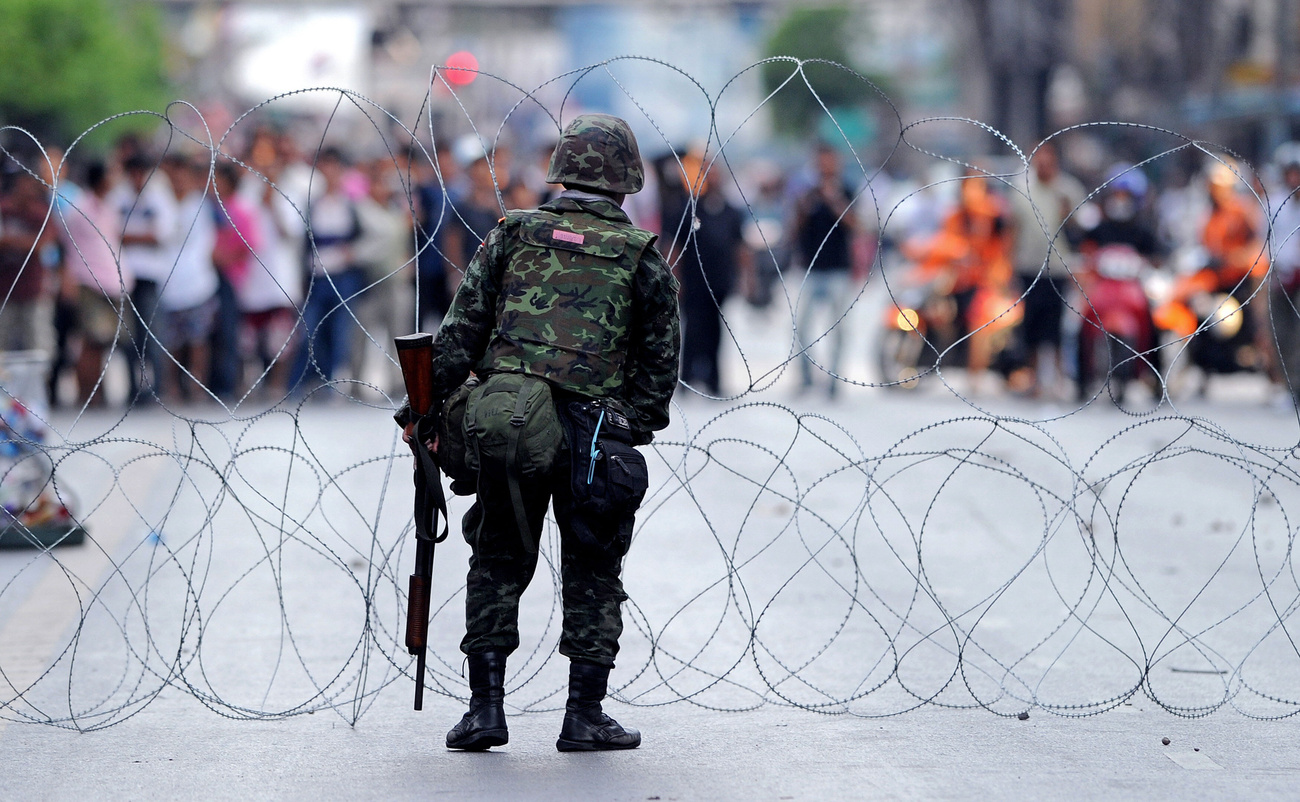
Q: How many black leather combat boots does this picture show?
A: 2